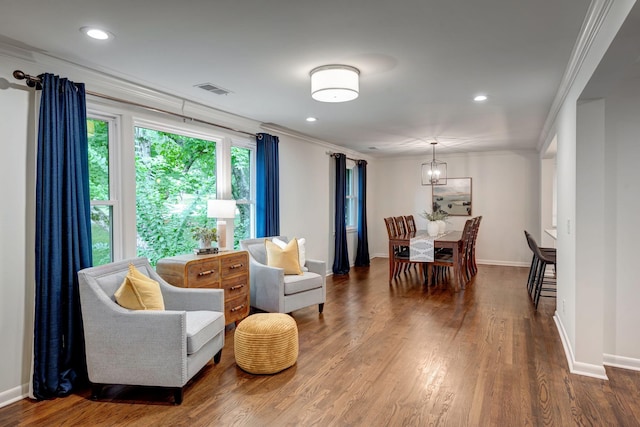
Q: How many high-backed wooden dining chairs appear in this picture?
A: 6